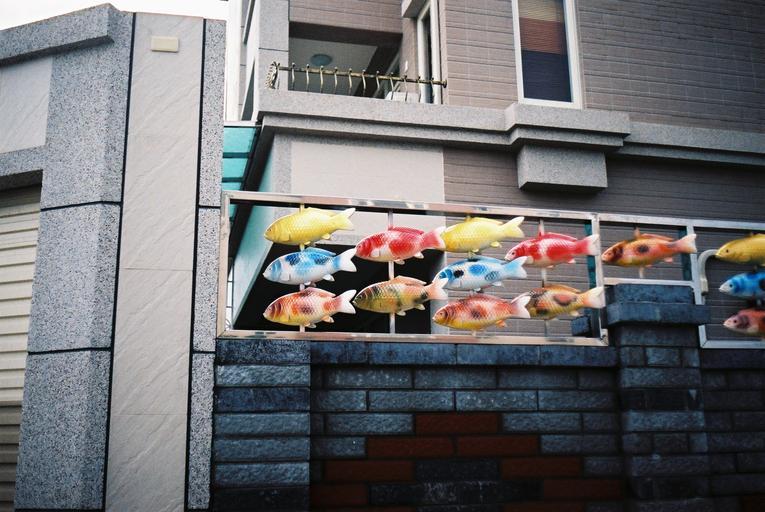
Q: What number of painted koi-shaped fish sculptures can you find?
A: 14